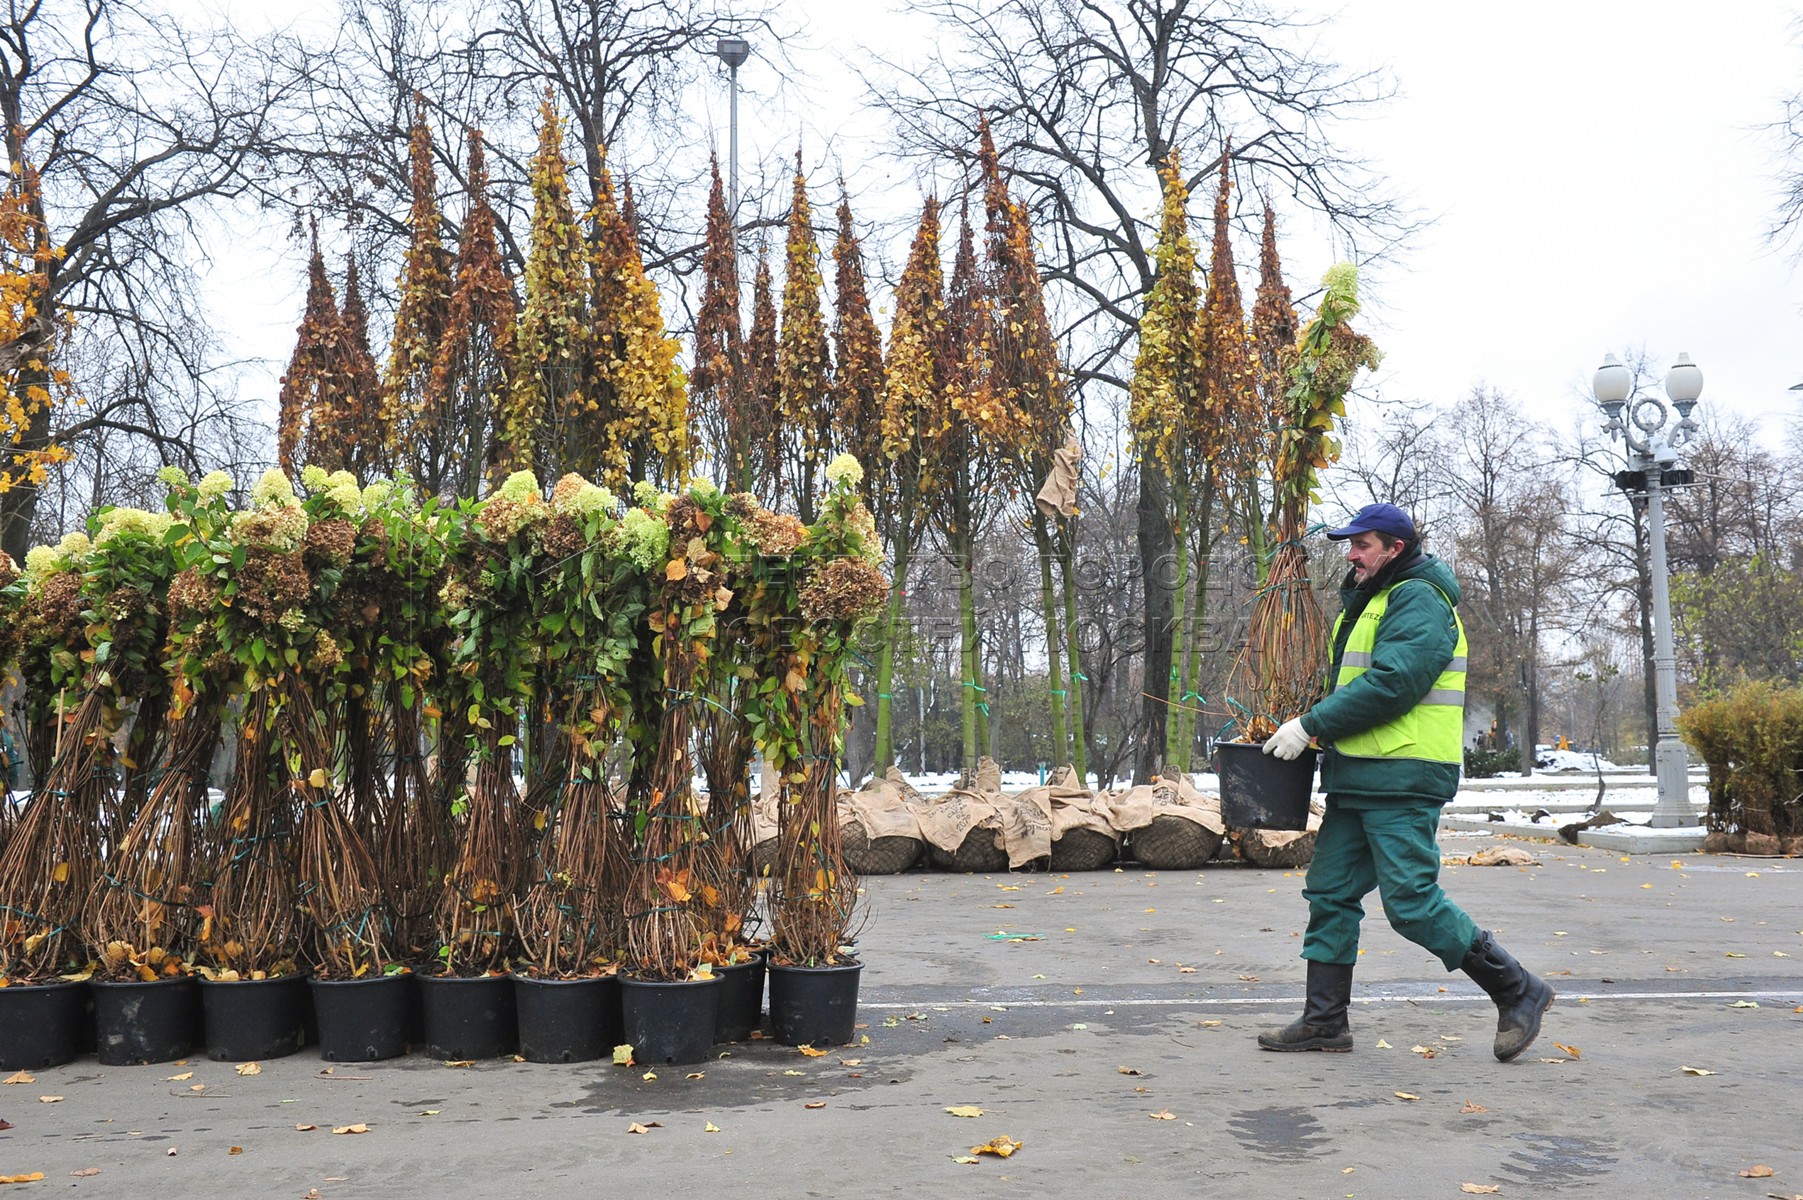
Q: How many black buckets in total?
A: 10